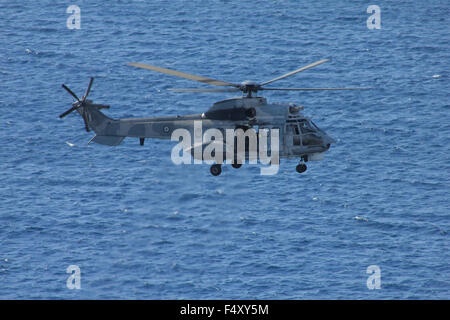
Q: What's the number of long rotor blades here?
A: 4